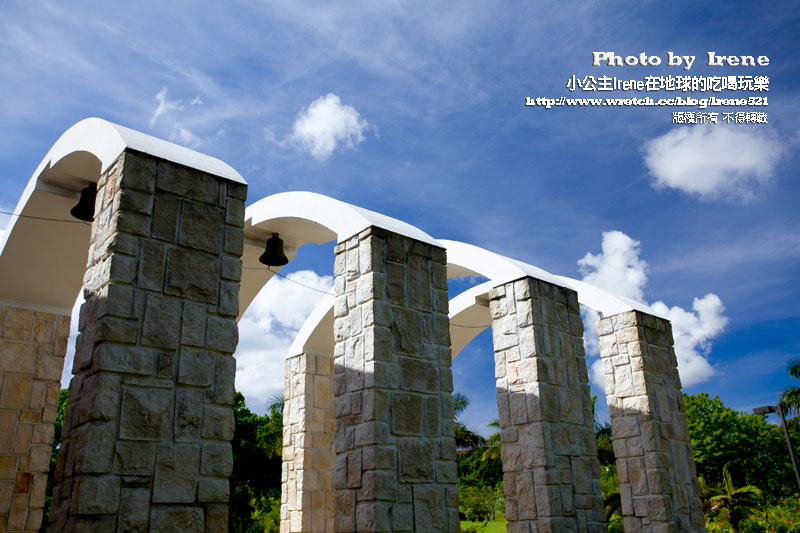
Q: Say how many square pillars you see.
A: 6